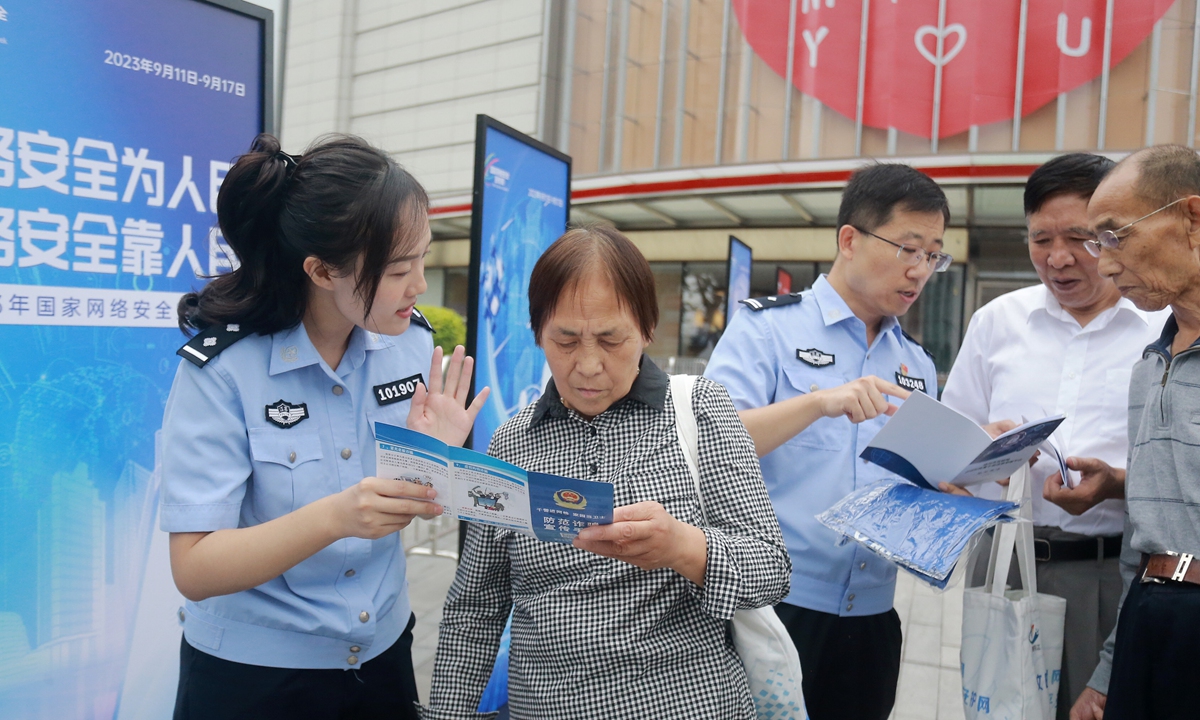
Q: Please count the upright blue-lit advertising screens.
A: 3